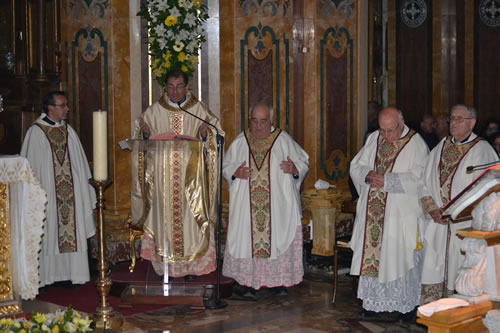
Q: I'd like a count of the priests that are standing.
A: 5